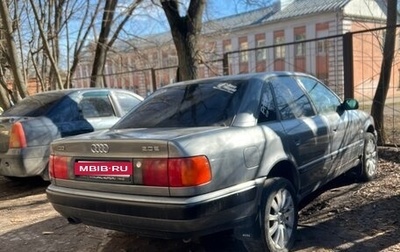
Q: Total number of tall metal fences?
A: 1